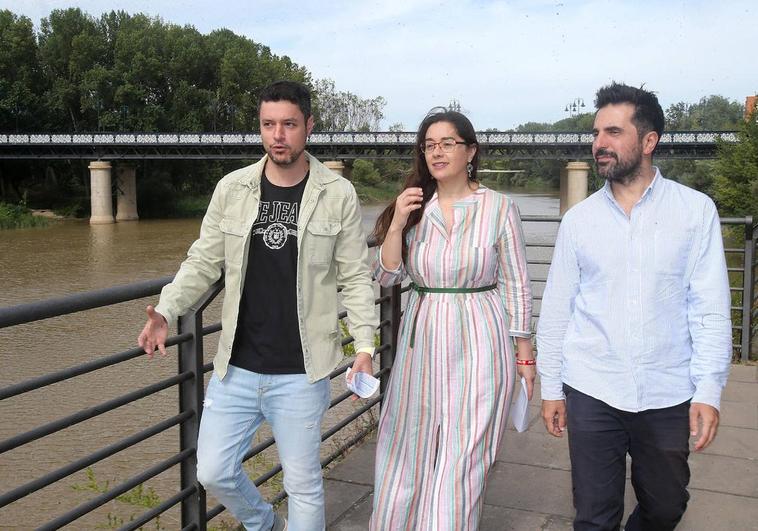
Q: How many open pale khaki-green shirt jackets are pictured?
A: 1